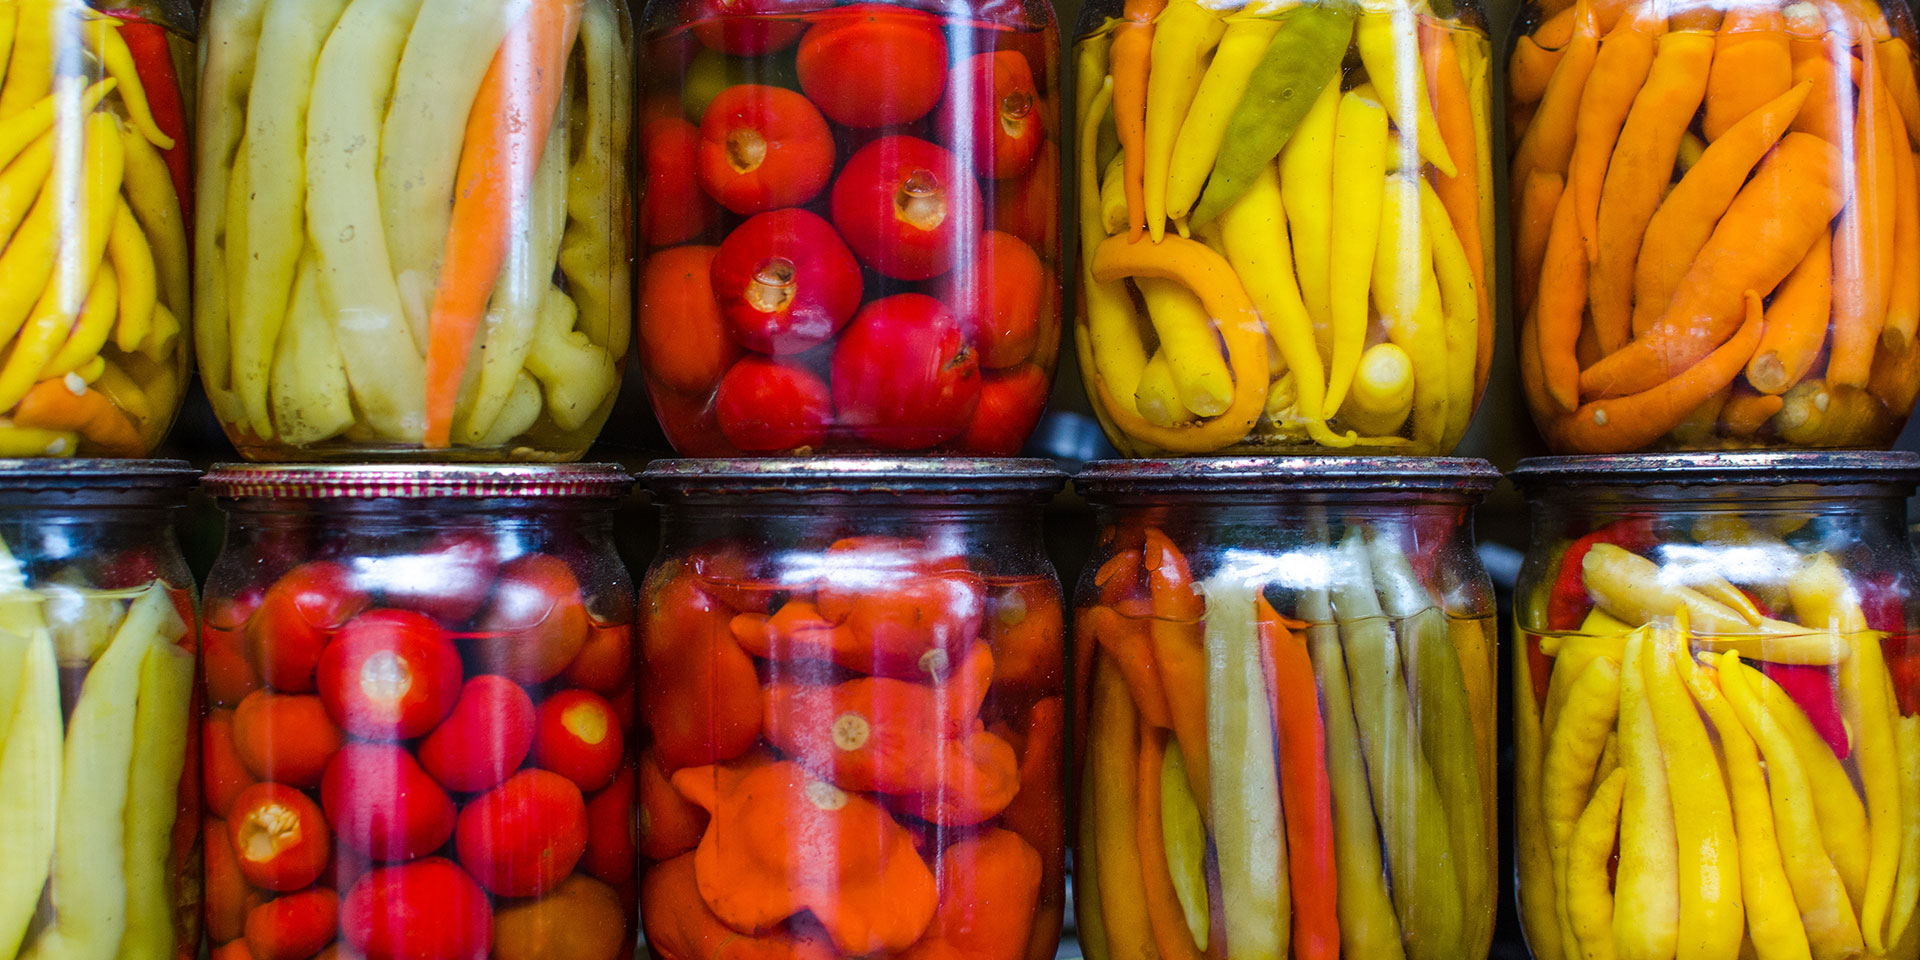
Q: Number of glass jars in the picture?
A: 10